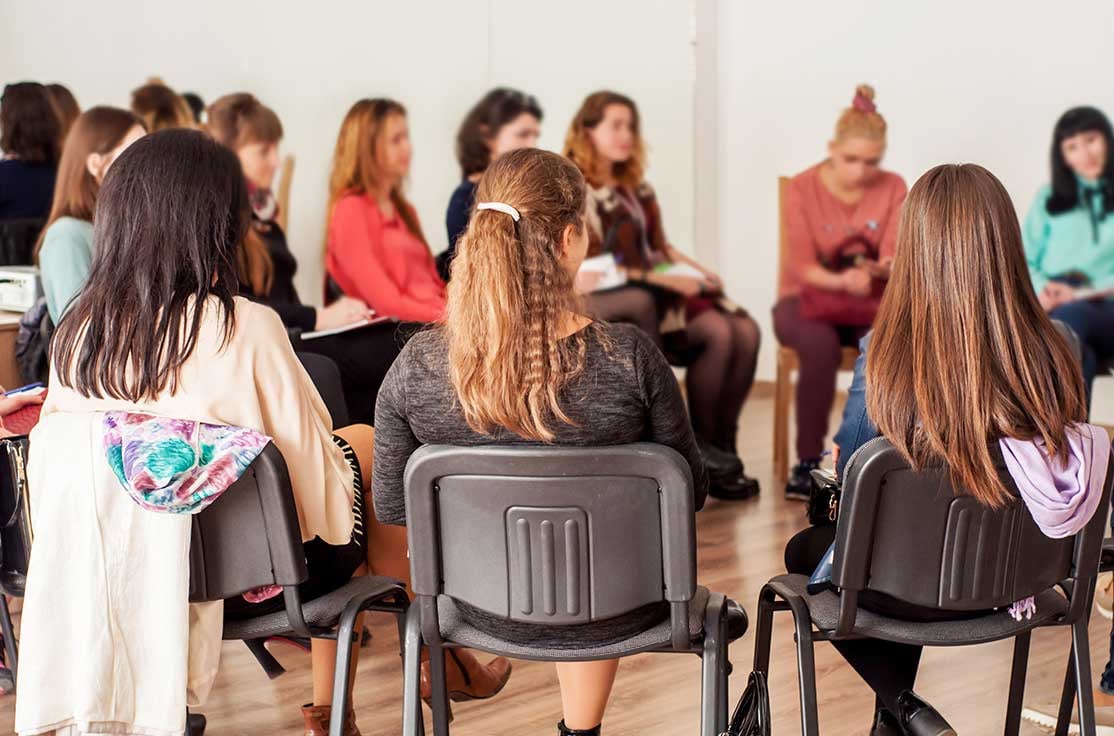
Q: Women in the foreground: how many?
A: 3